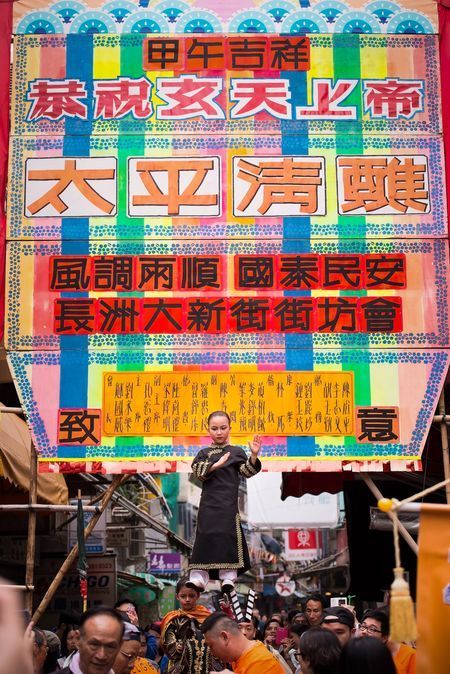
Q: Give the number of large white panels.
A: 4